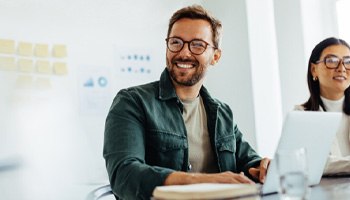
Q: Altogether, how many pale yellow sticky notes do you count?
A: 10